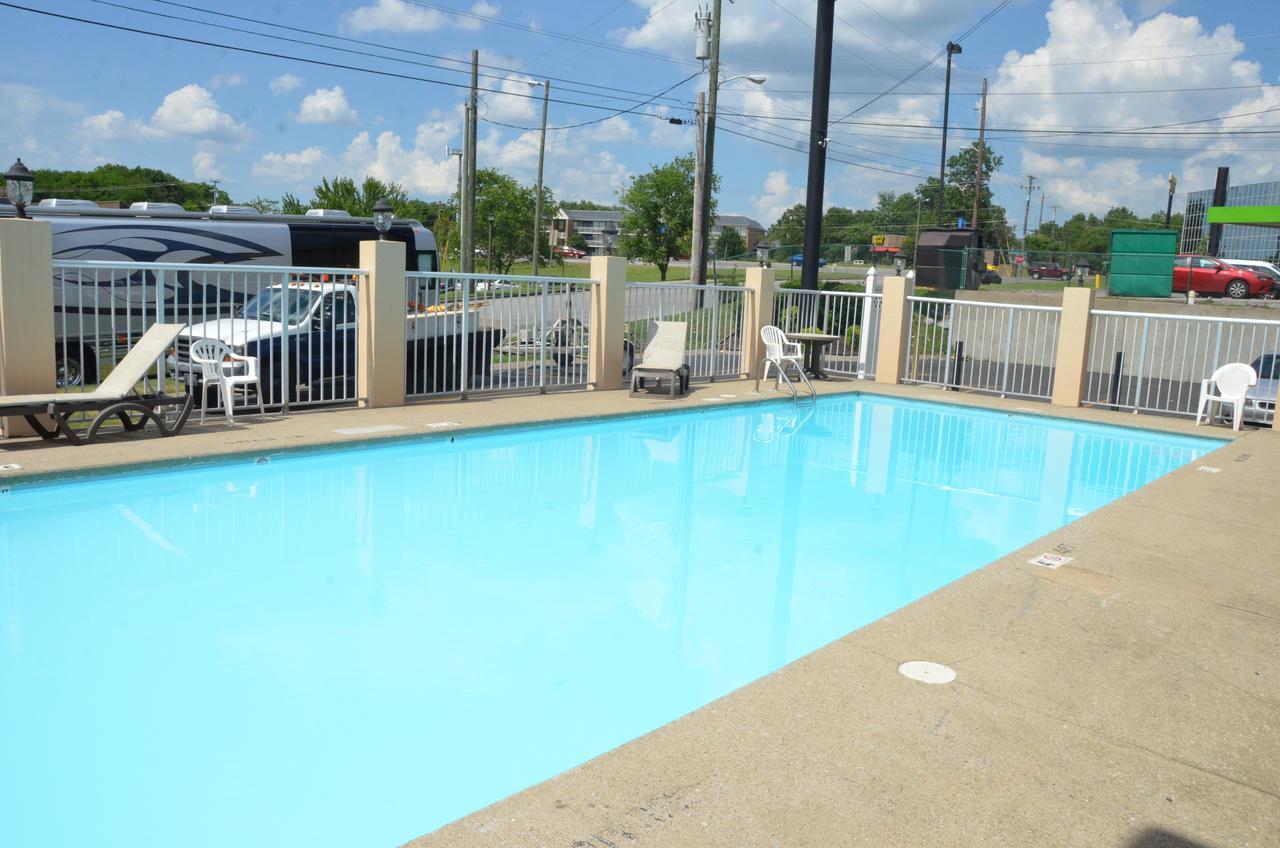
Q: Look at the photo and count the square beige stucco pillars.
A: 6